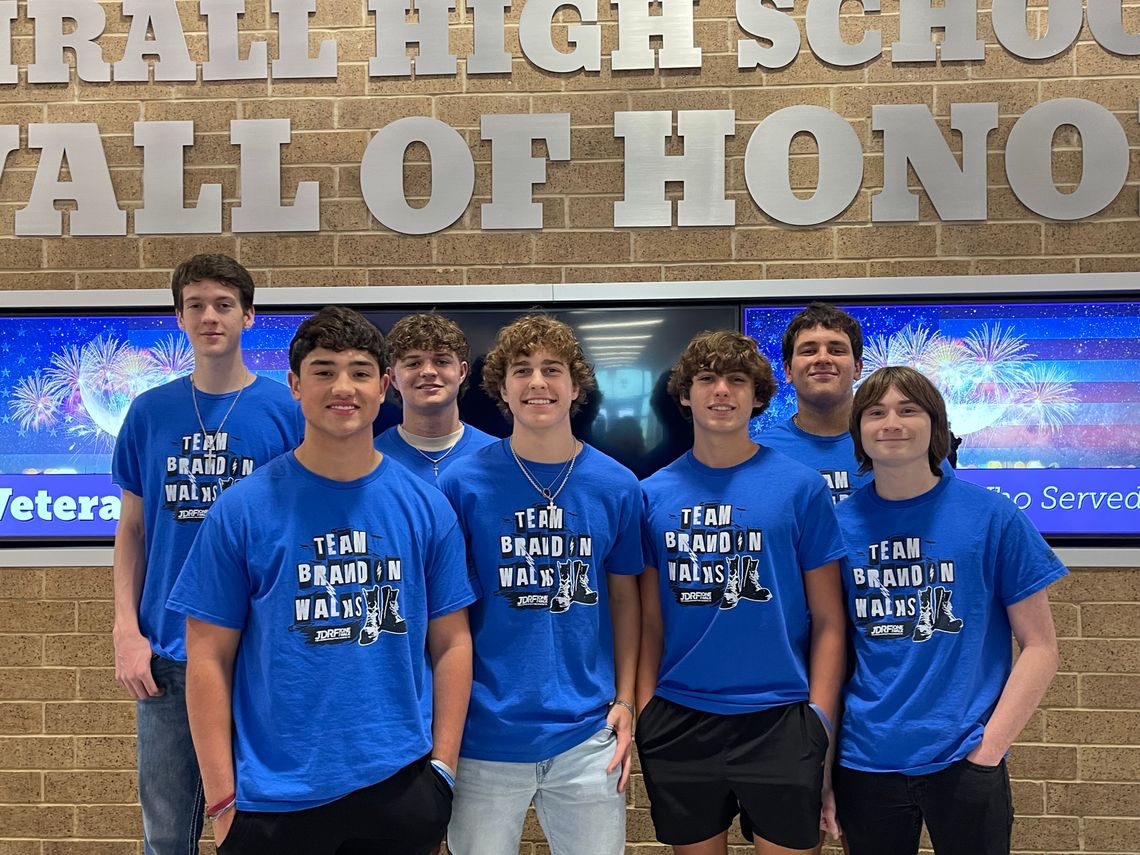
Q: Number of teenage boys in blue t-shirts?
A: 7